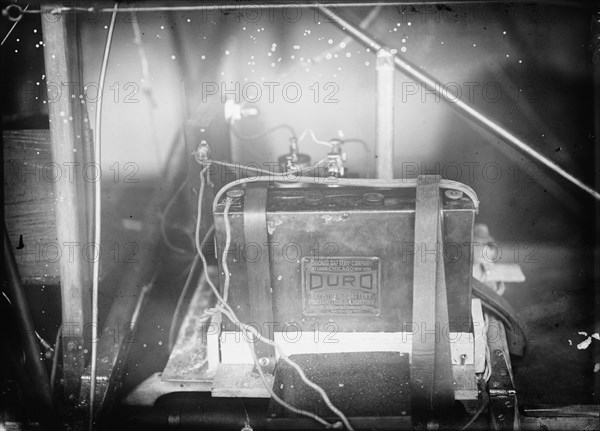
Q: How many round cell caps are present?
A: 4